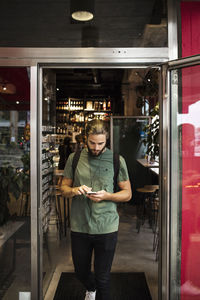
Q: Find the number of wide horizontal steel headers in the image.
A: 1